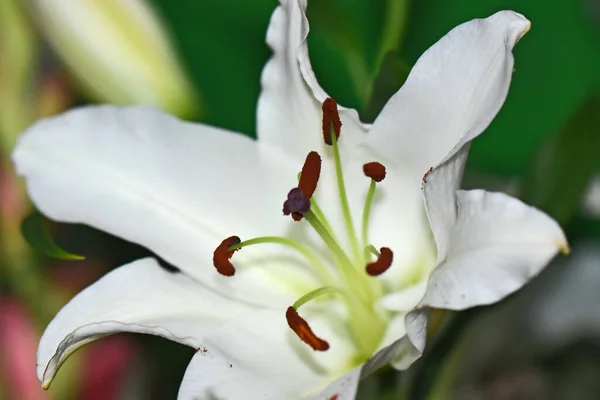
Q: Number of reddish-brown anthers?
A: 6